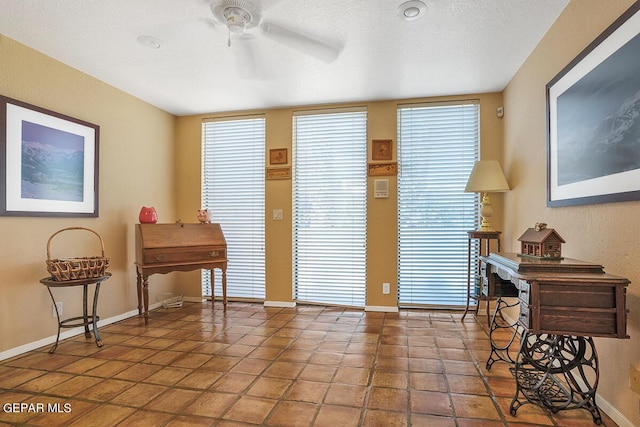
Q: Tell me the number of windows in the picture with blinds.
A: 3